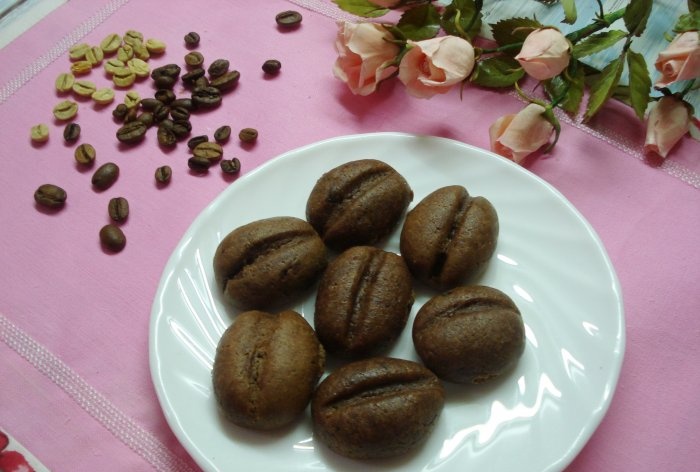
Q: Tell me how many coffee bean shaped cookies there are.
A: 7